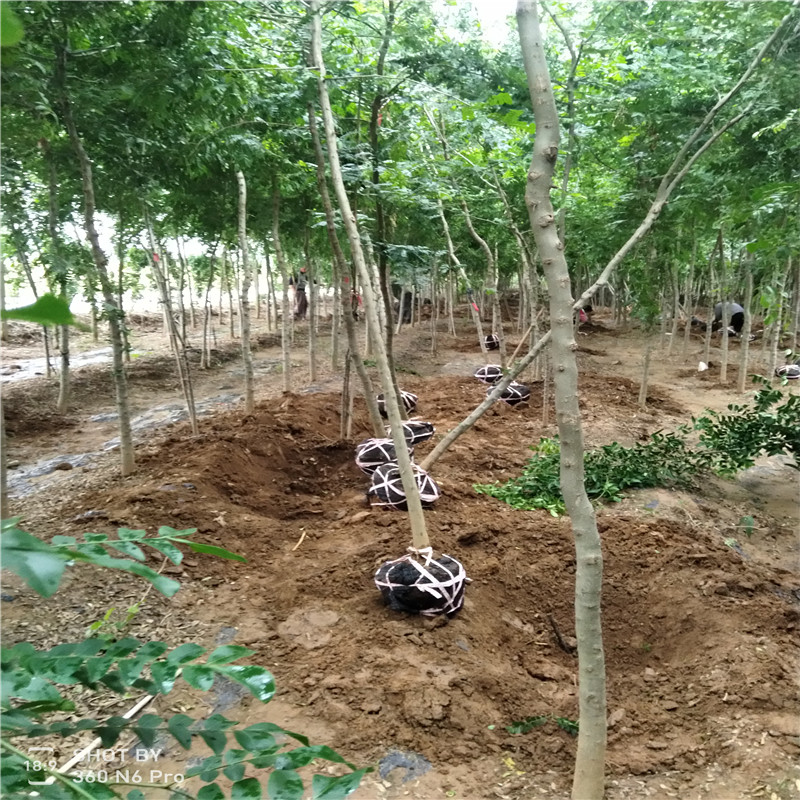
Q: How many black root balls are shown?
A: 9